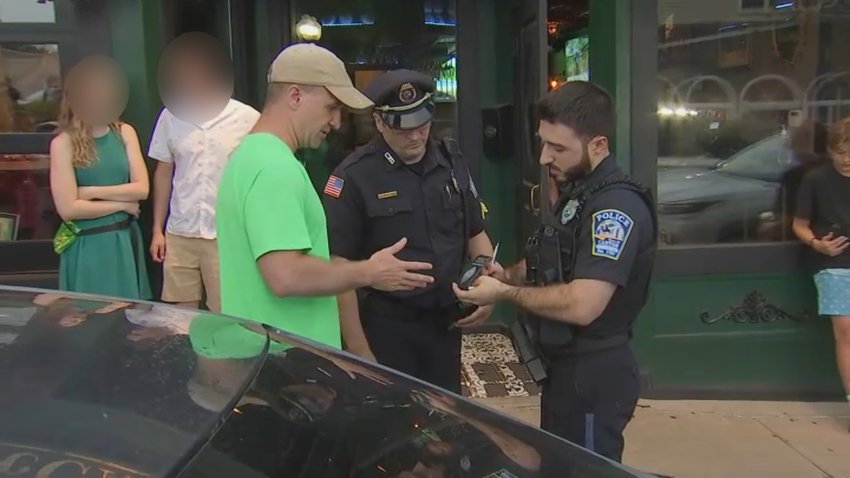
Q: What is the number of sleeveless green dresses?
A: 1